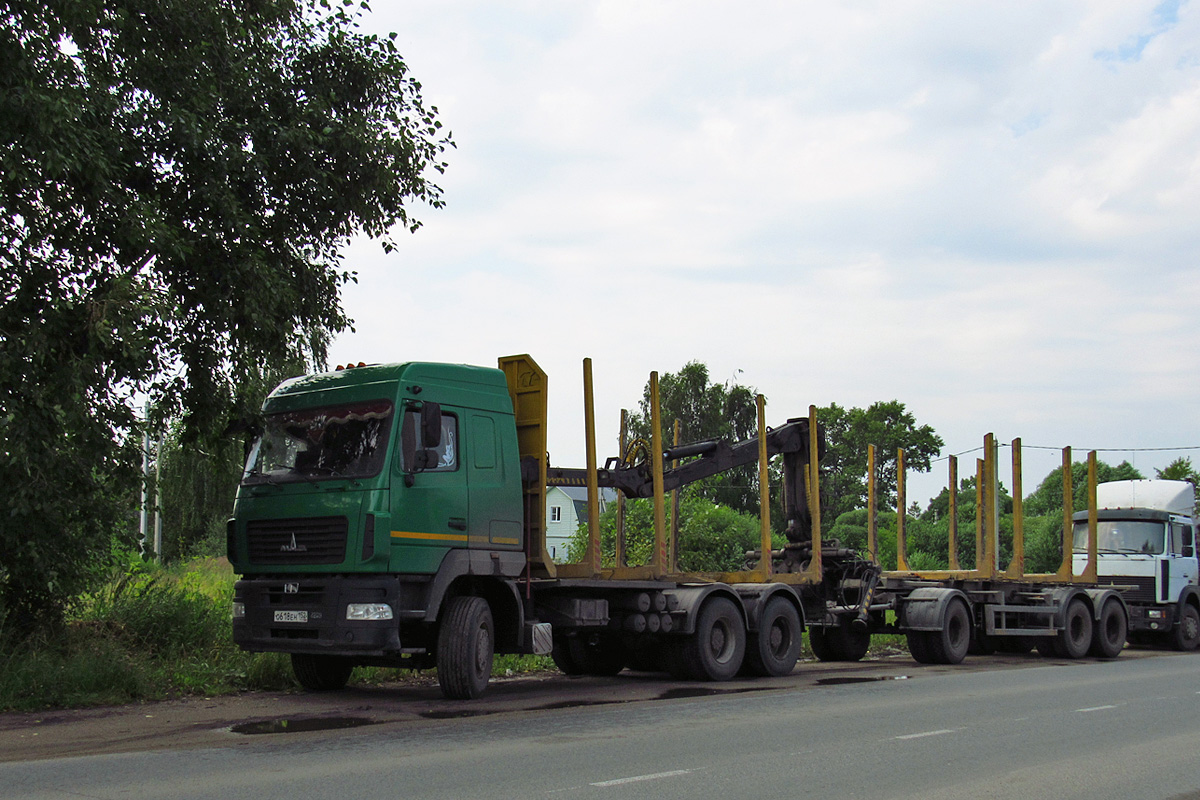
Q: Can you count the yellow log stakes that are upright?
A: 14